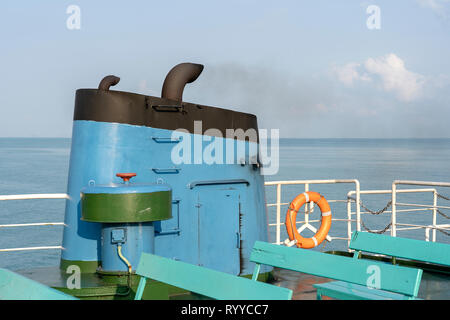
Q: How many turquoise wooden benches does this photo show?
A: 4